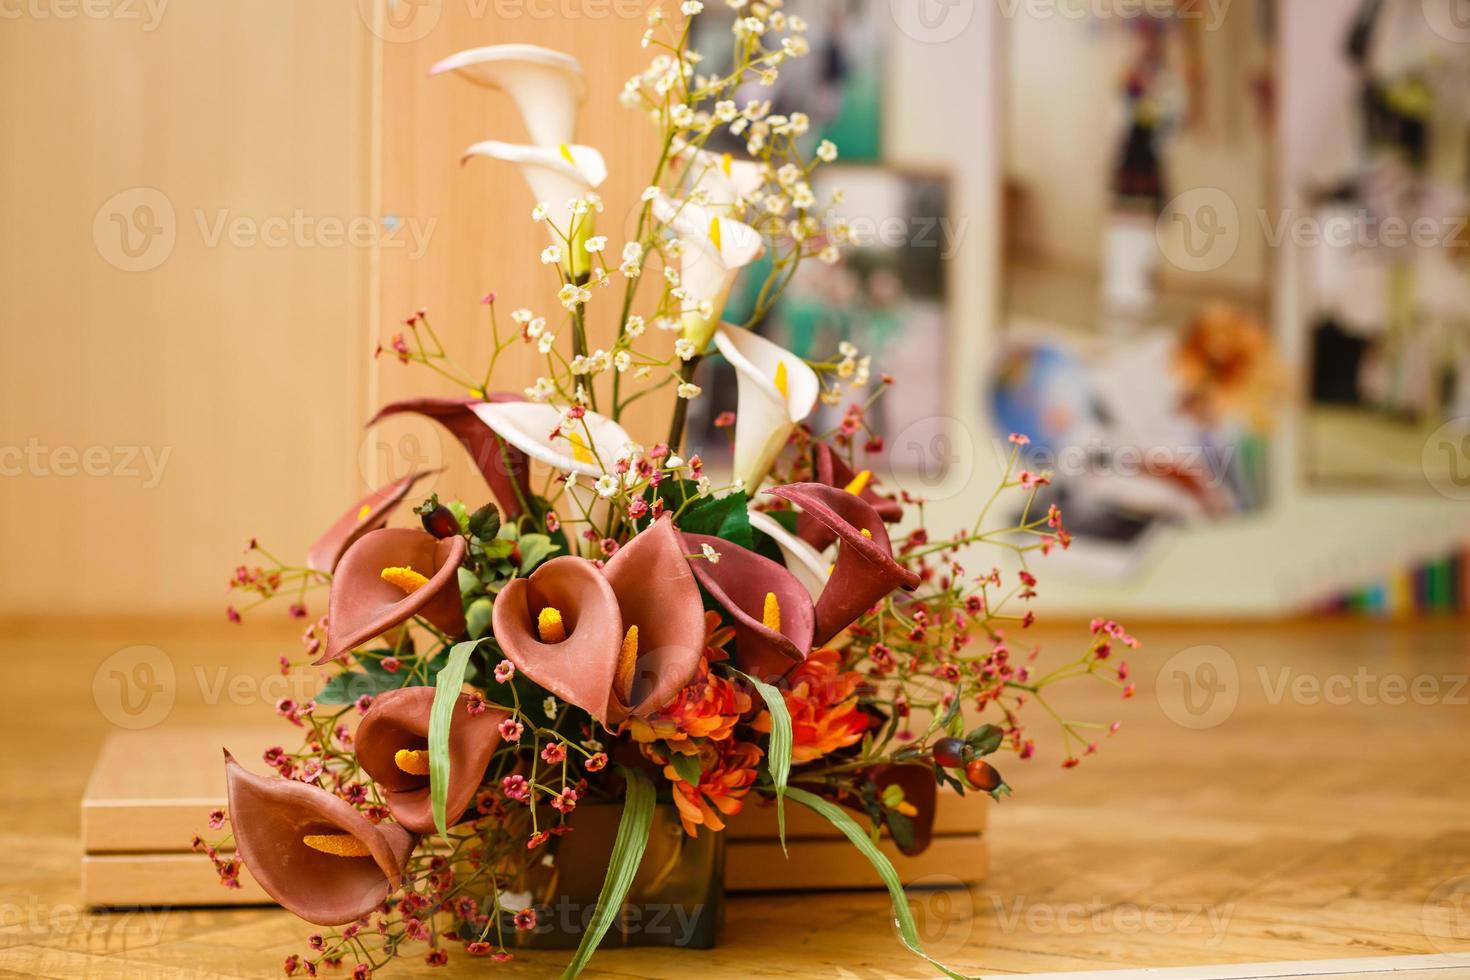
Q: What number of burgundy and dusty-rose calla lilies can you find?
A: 11